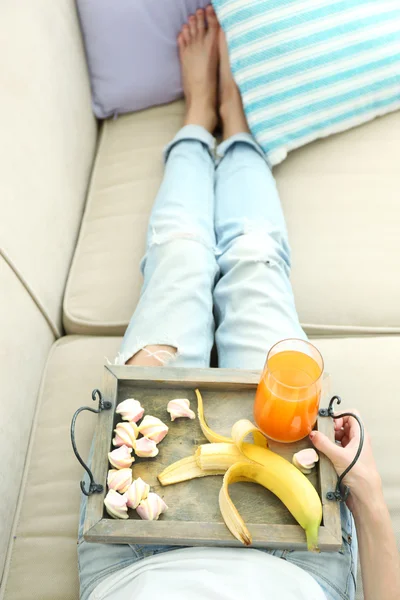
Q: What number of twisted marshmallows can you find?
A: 11